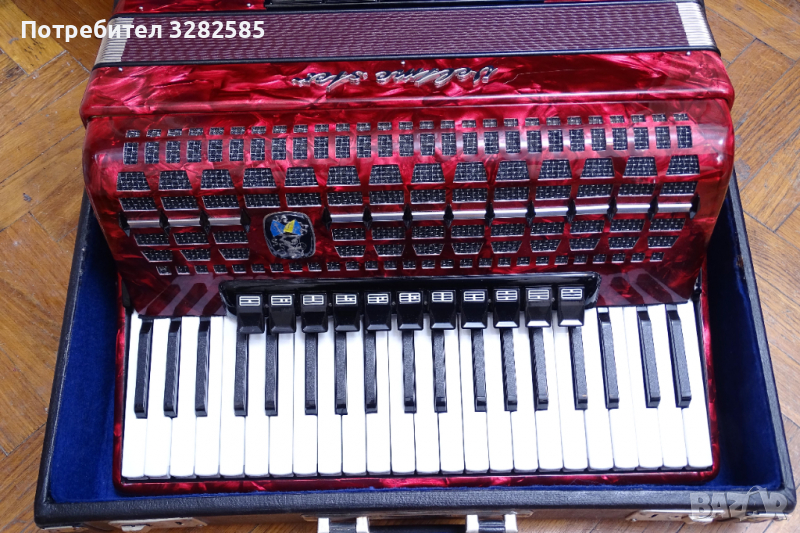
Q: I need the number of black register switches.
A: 11